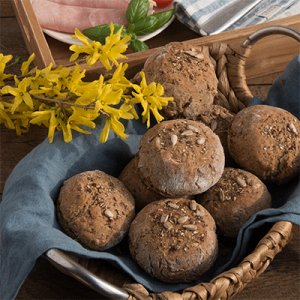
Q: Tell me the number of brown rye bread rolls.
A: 8